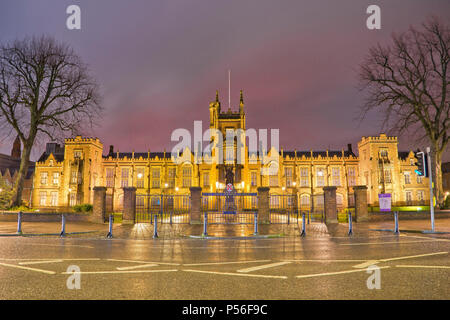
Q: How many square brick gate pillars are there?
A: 6